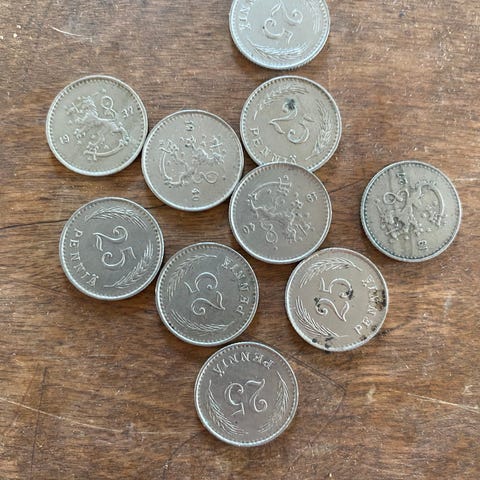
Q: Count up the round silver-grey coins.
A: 10